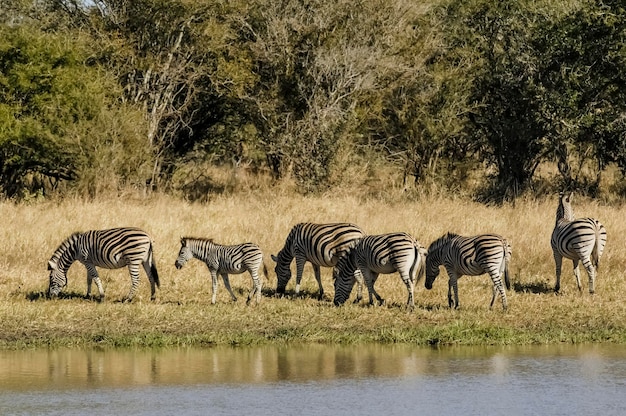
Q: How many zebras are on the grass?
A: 6